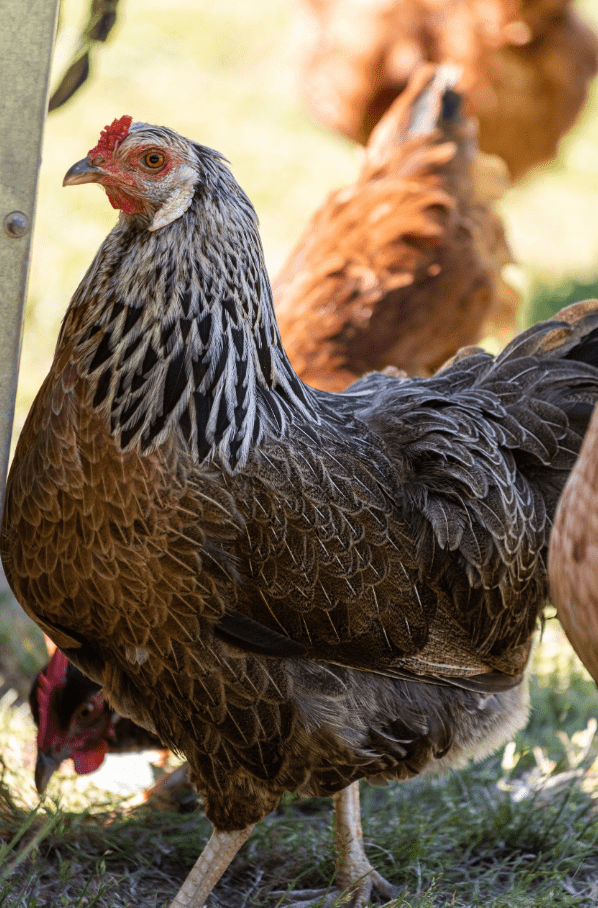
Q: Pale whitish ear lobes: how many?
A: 1